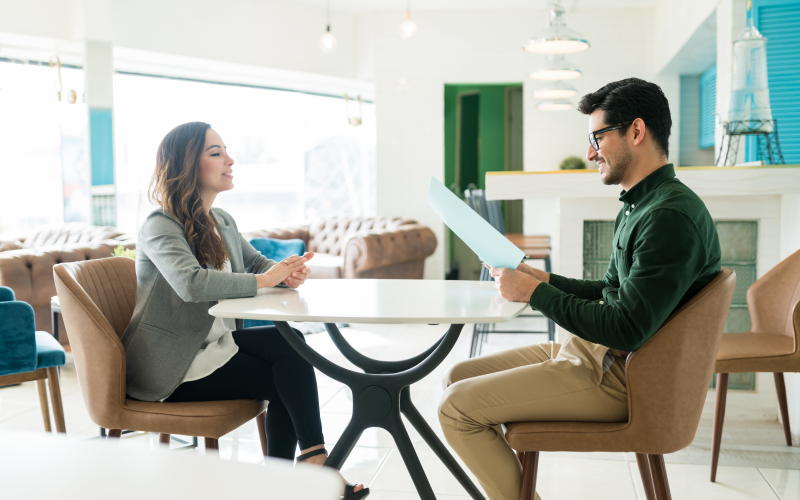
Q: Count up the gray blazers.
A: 1